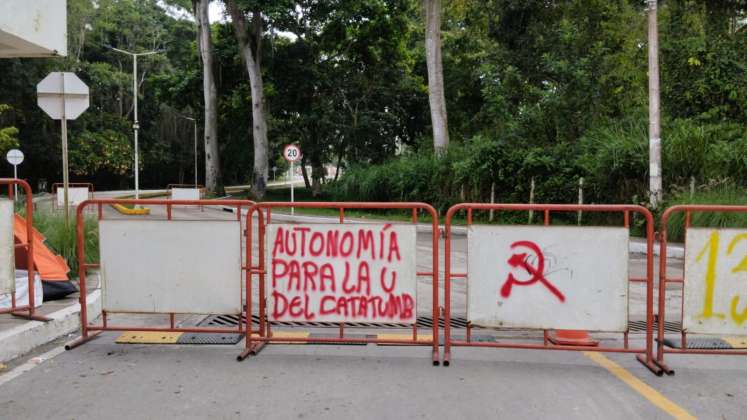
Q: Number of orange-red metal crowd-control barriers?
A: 7